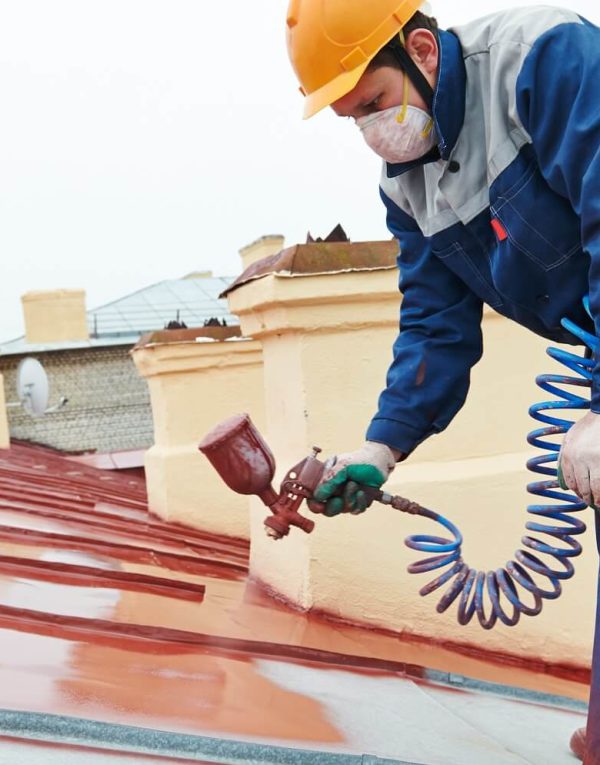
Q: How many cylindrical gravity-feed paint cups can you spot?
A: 1